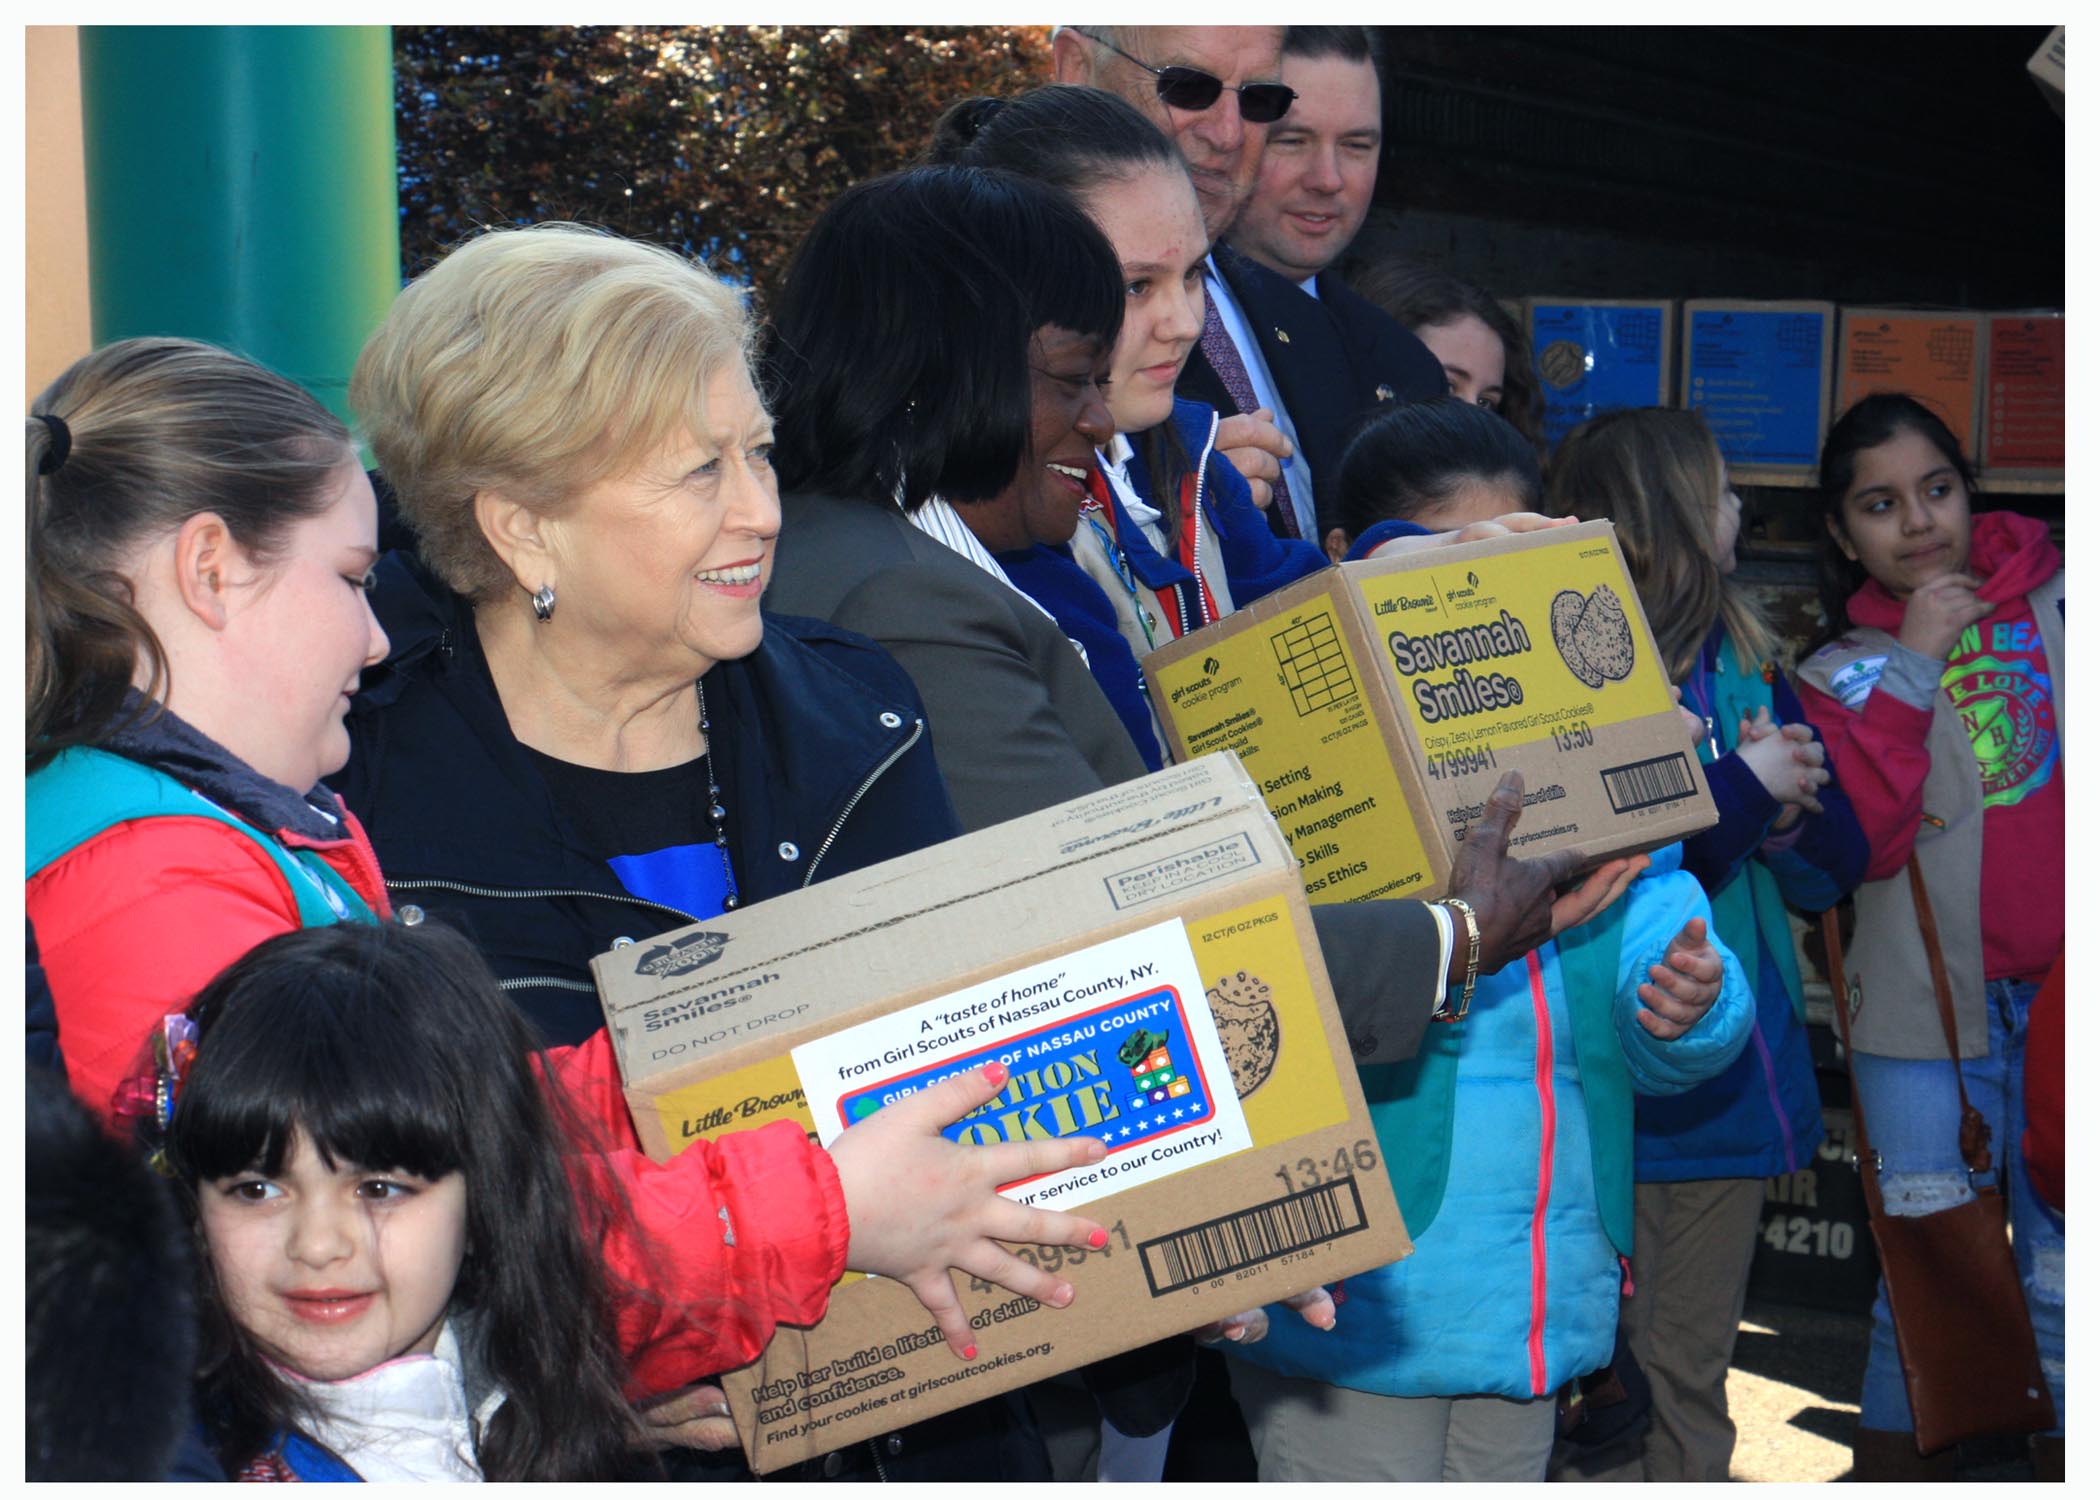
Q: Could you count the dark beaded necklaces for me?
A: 1